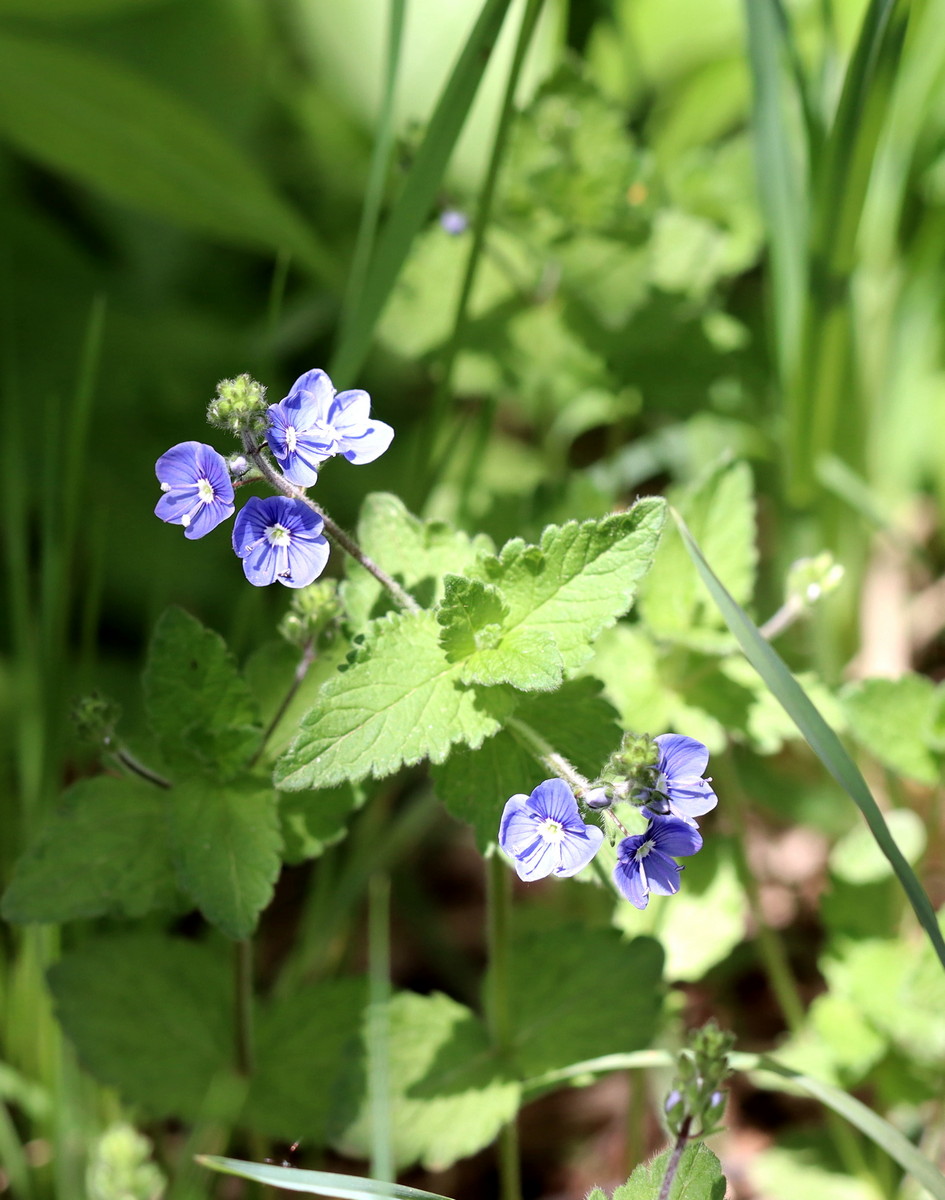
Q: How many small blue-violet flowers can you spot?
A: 7